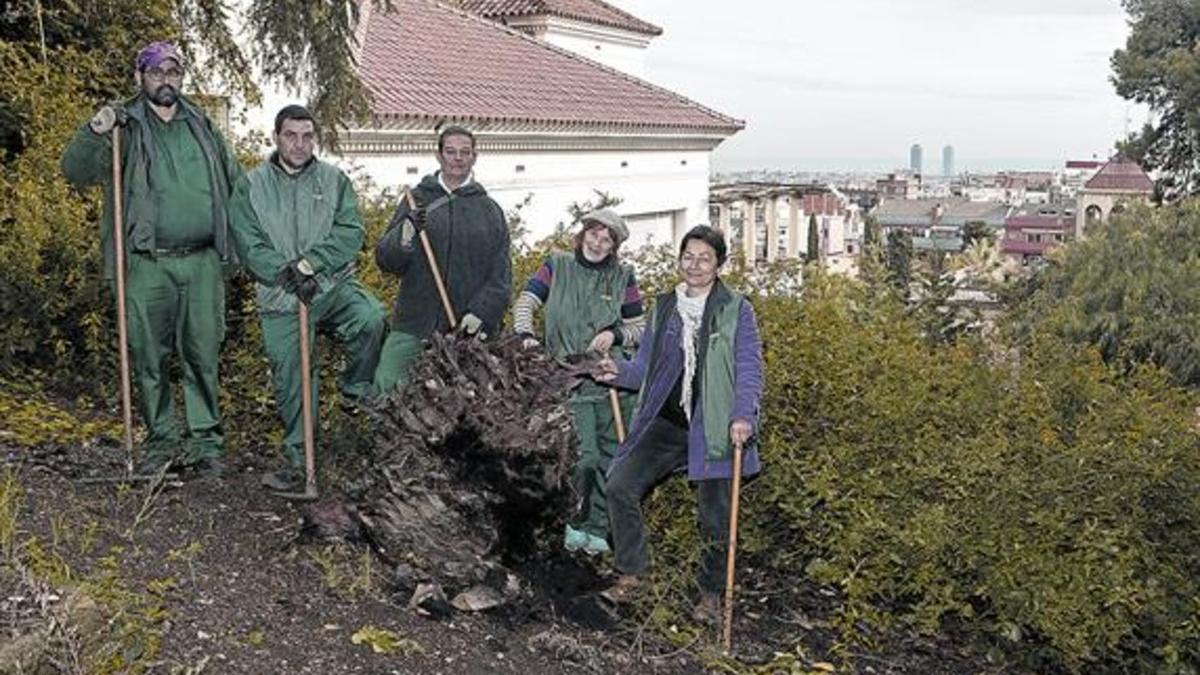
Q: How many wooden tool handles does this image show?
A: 5